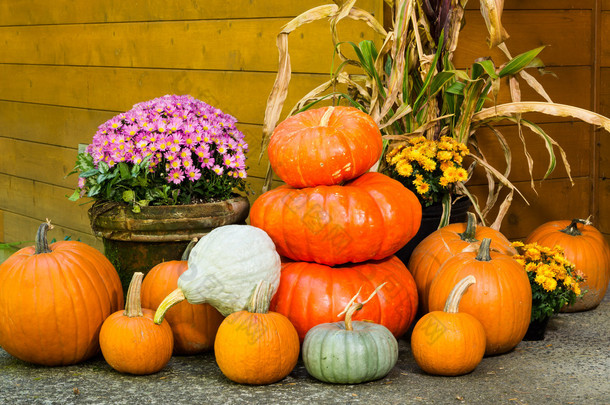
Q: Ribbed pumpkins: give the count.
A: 12